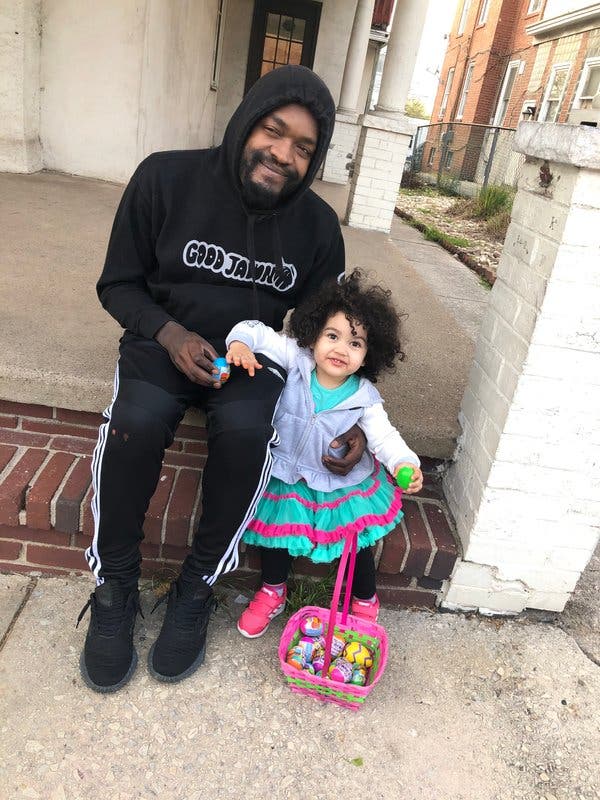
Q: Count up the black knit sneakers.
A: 2